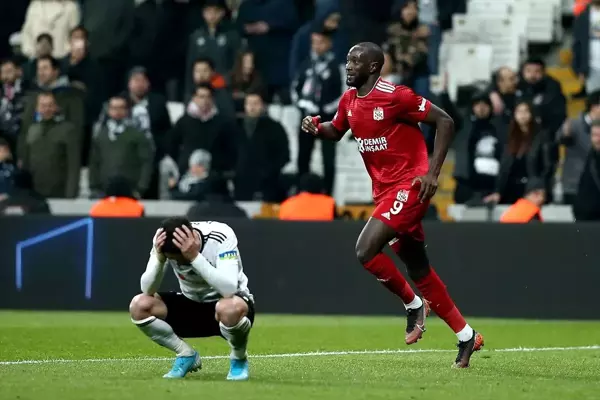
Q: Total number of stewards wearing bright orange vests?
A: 3